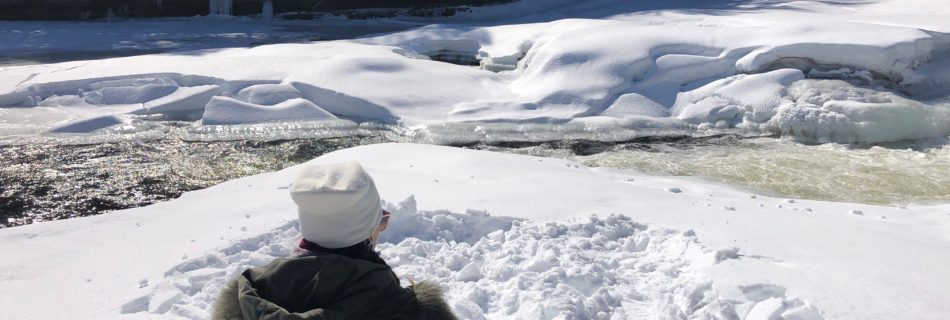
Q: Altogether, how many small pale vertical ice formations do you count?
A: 2